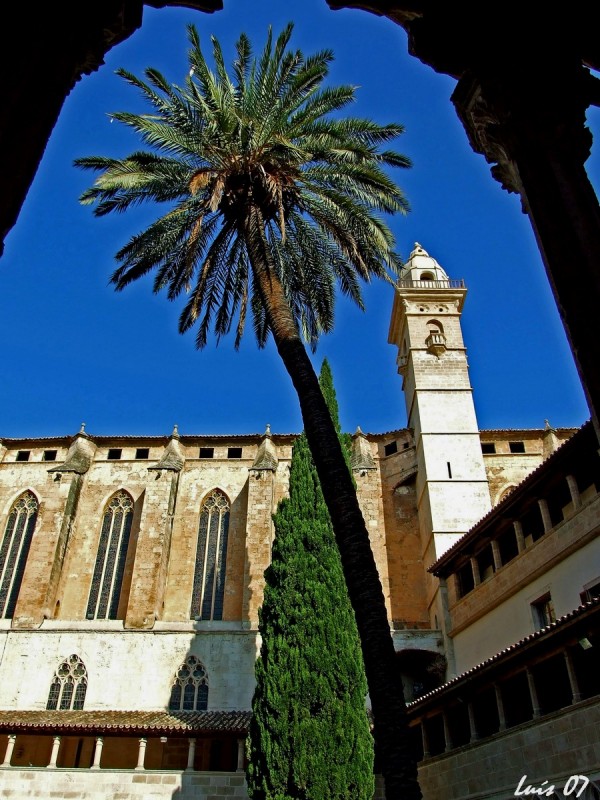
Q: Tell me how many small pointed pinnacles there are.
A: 5